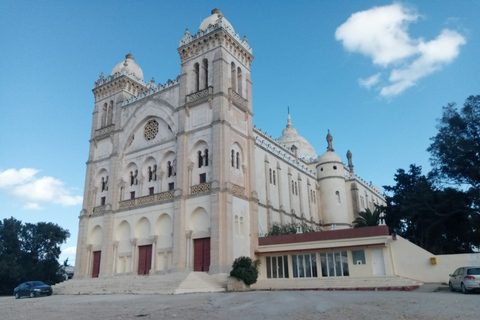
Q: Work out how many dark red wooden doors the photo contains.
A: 3